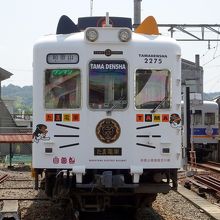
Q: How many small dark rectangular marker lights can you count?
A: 2